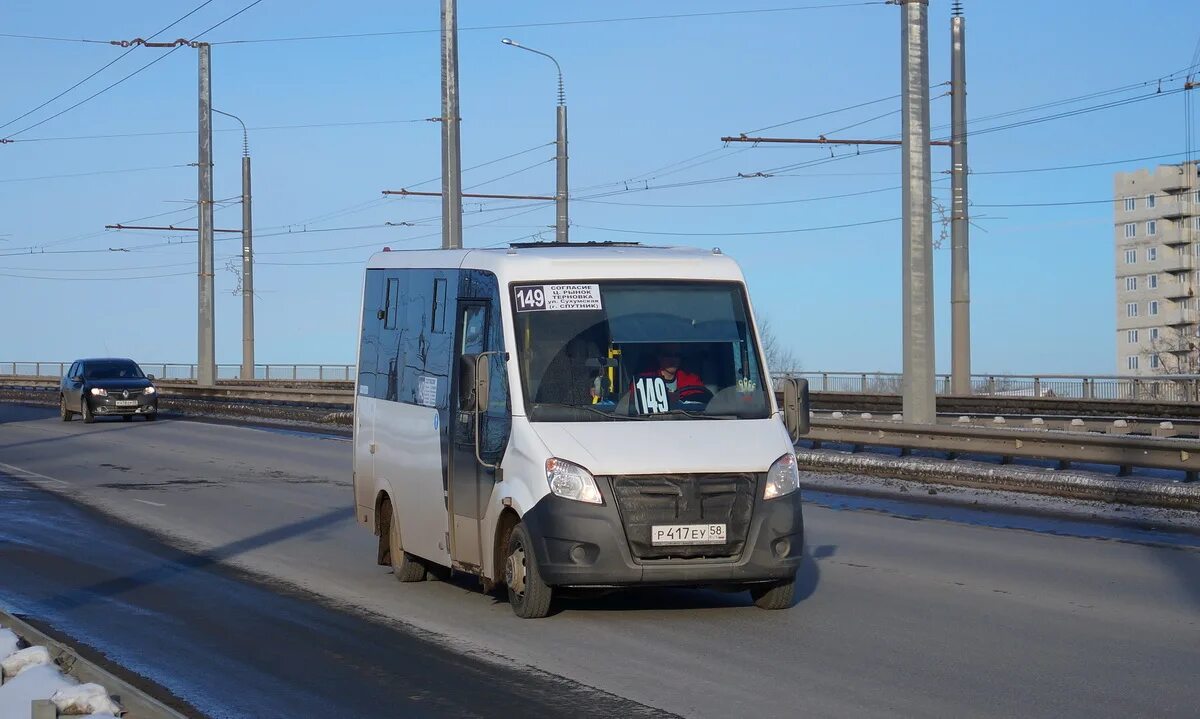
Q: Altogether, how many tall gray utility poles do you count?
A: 6